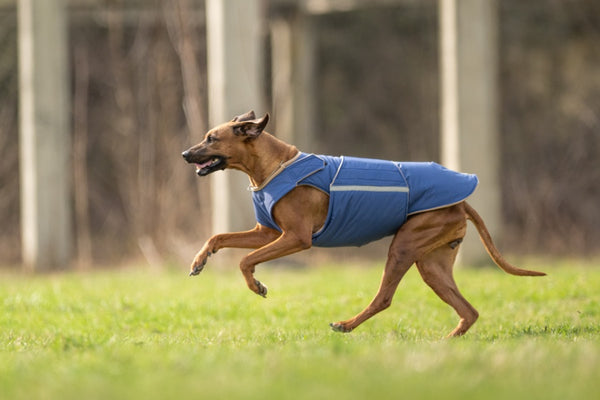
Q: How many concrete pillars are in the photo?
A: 4